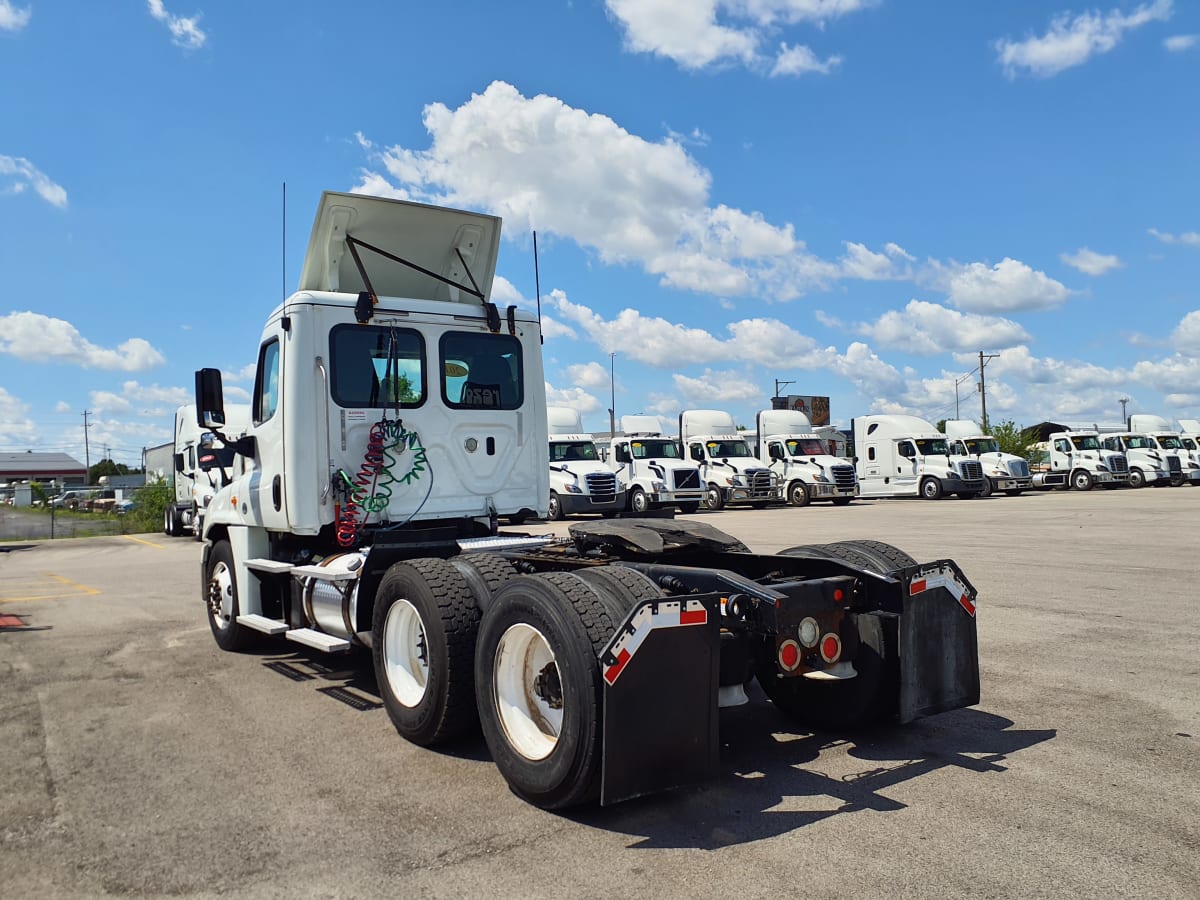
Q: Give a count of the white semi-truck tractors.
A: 12